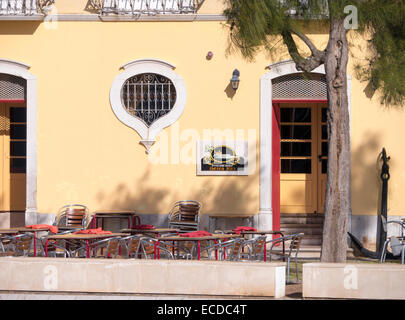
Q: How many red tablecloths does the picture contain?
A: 5